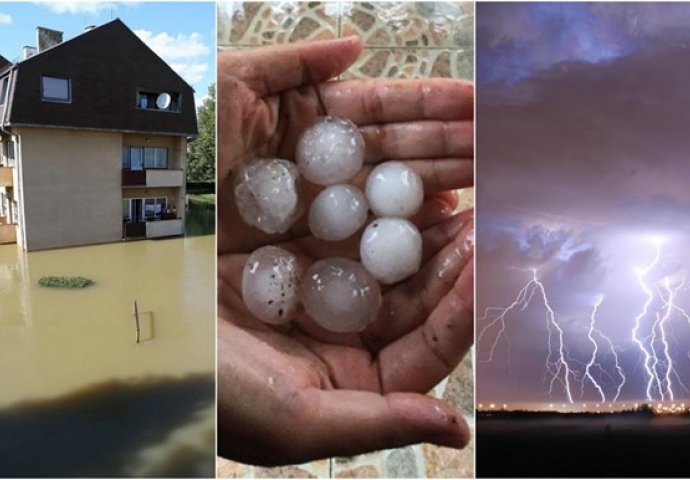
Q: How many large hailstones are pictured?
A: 7